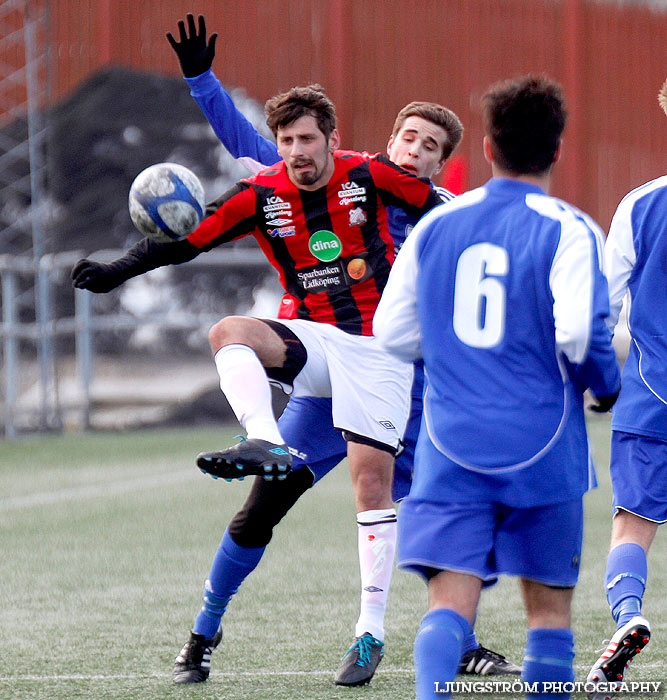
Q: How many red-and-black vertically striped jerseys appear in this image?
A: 1